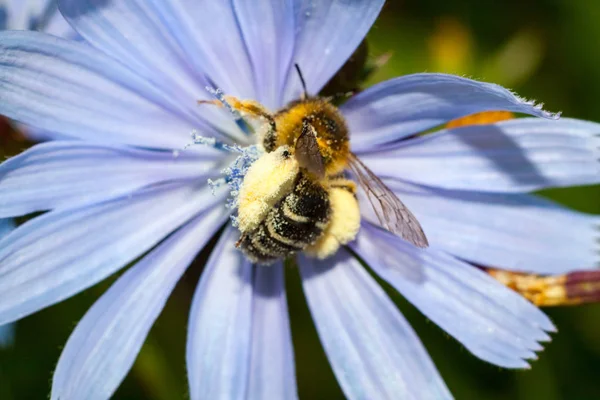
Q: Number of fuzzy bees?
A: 1